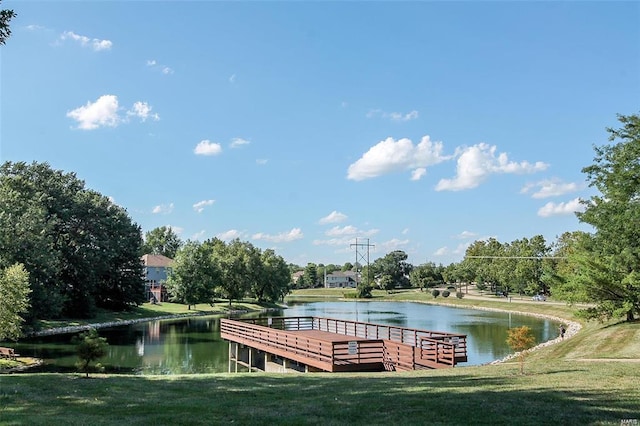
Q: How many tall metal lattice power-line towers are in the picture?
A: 1